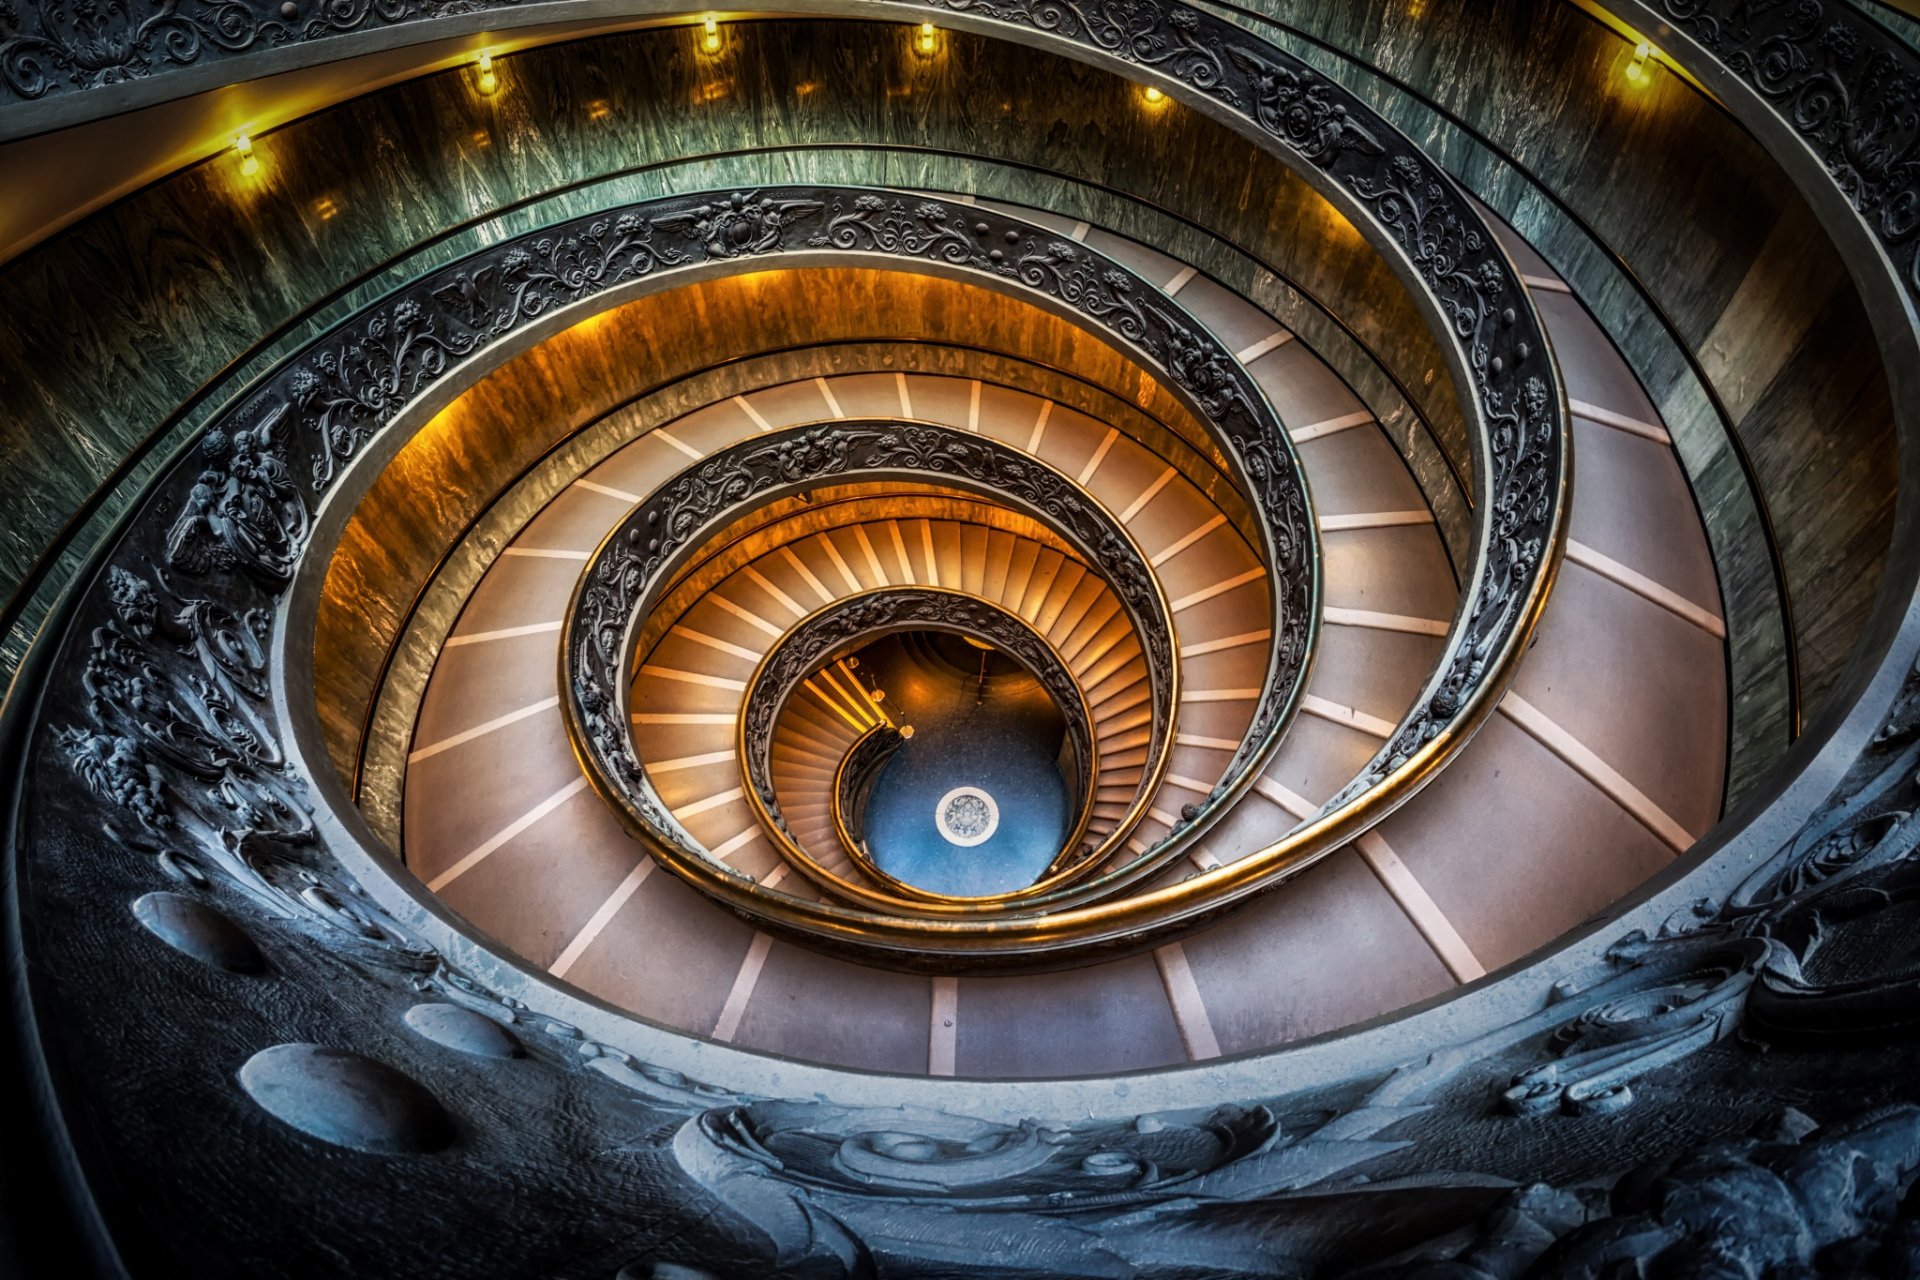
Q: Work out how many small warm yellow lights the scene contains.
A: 6